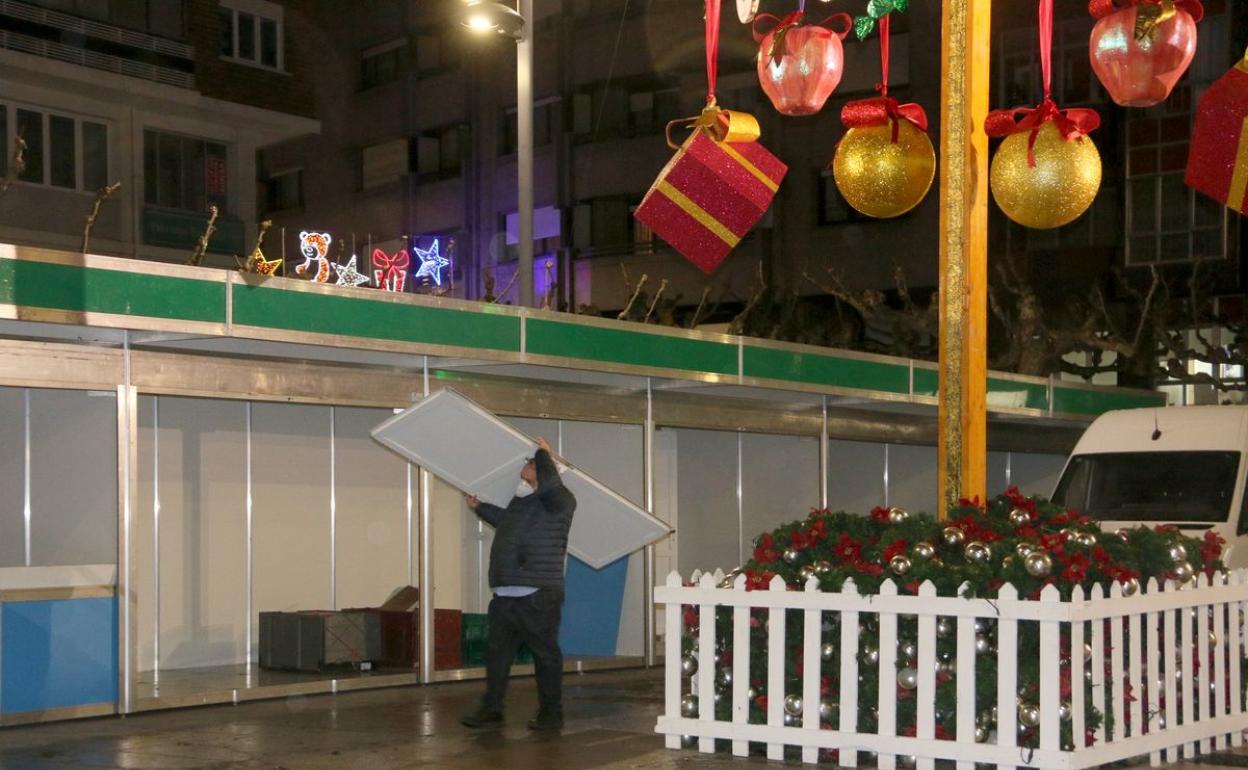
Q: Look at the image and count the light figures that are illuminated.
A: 5